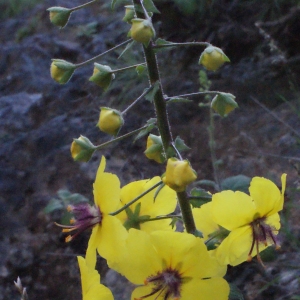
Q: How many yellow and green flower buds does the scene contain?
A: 11